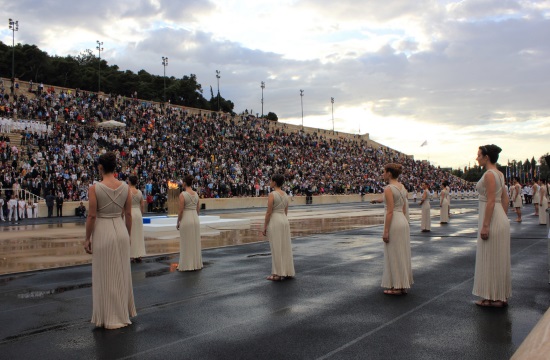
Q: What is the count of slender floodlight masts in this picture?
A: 7